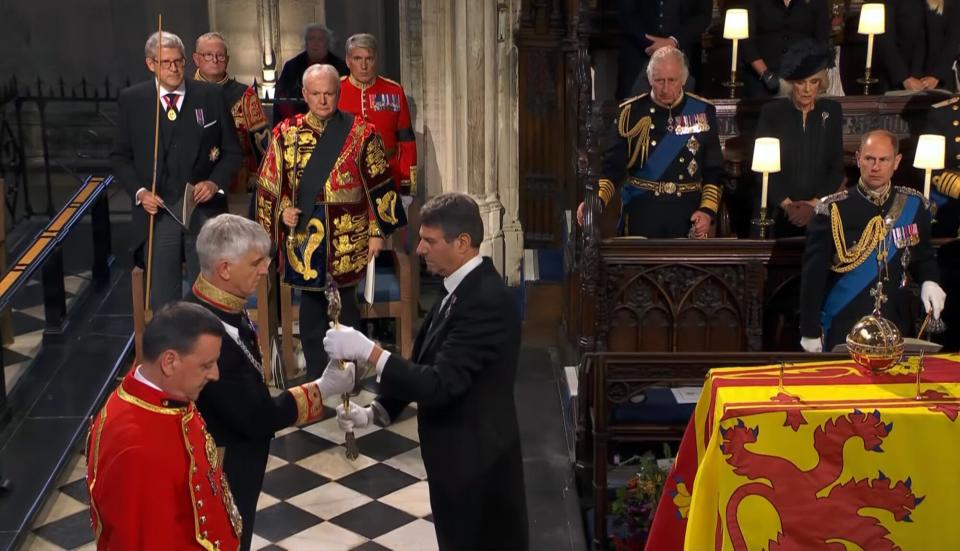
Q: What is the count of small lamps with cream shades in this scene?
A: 4